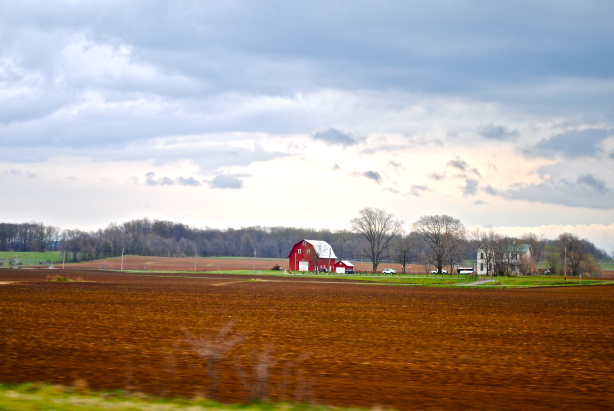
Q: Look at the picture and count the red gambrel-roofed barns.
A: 1